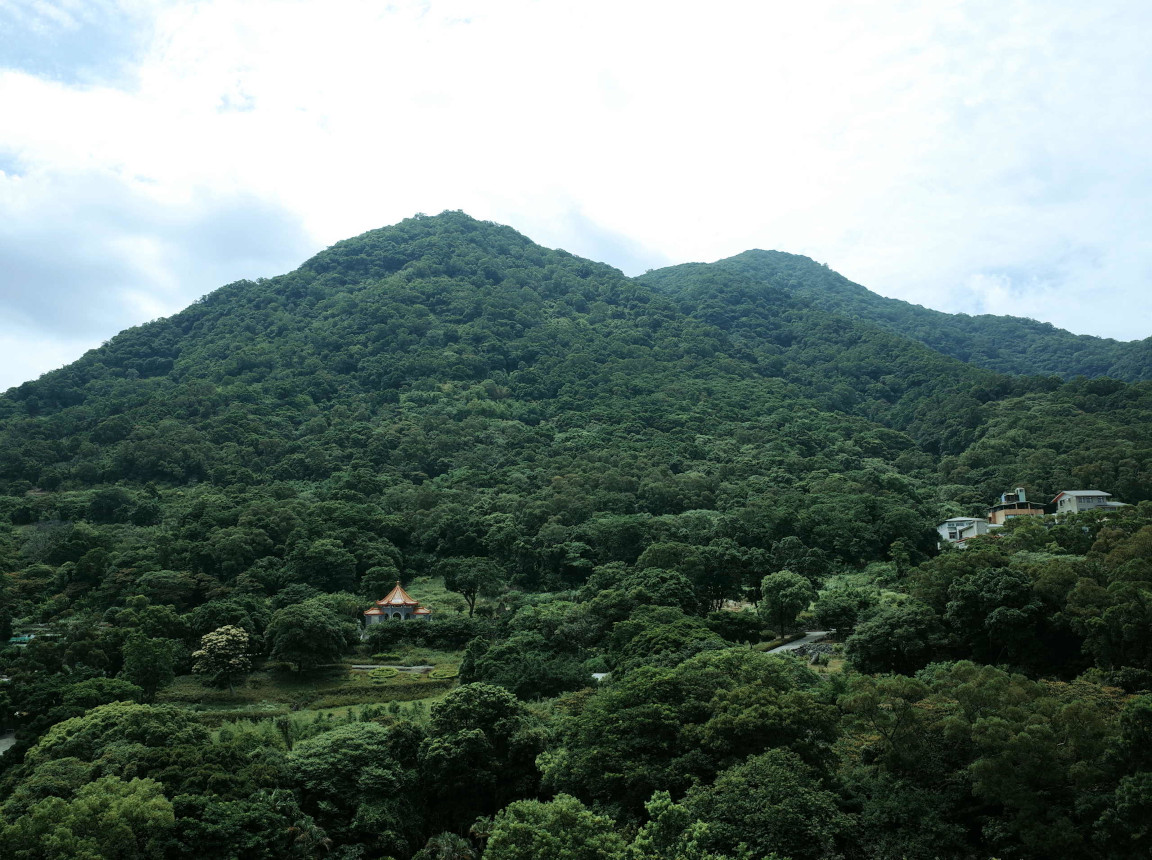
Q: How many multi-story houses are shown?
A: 3